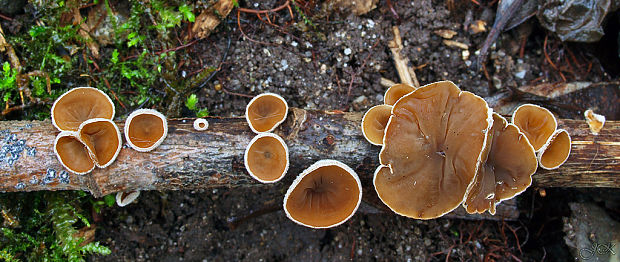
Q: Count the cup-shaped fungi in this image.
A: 15